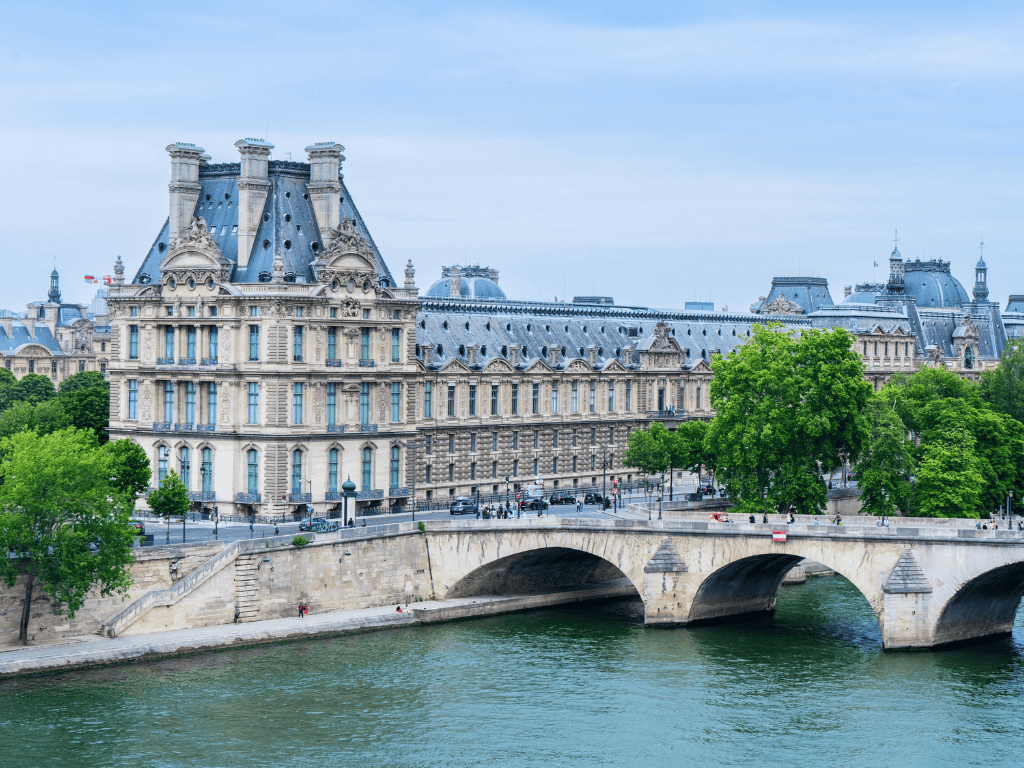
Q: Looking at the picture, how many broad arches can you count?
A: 3